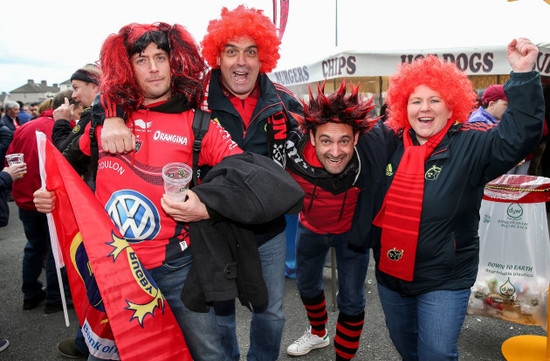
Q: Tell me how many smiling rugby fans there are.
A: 3